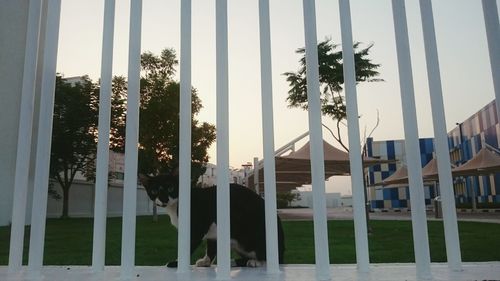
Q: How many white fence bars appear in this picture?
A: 12